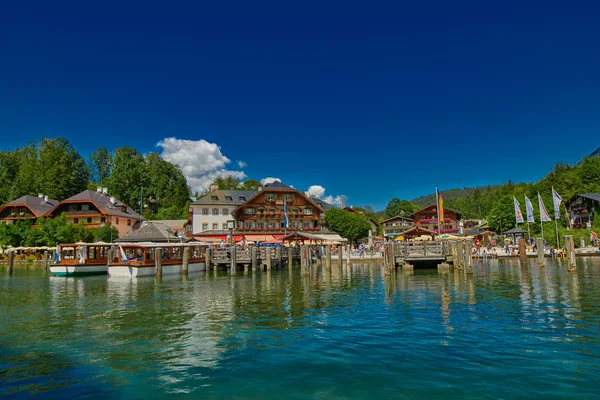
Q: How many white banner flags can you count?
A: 4